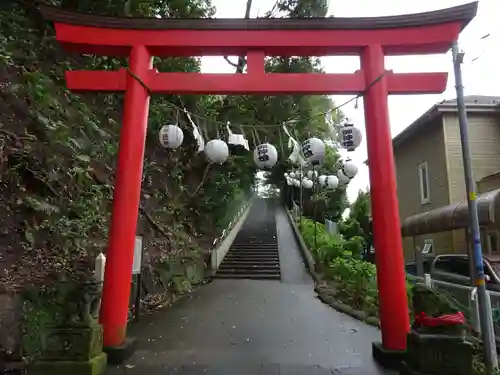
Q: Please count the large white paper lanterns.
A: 5